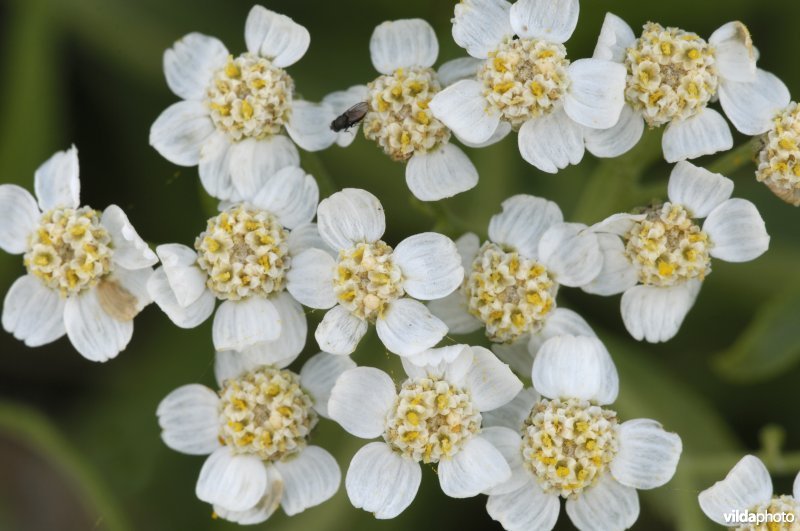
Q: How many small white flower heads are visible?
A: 14